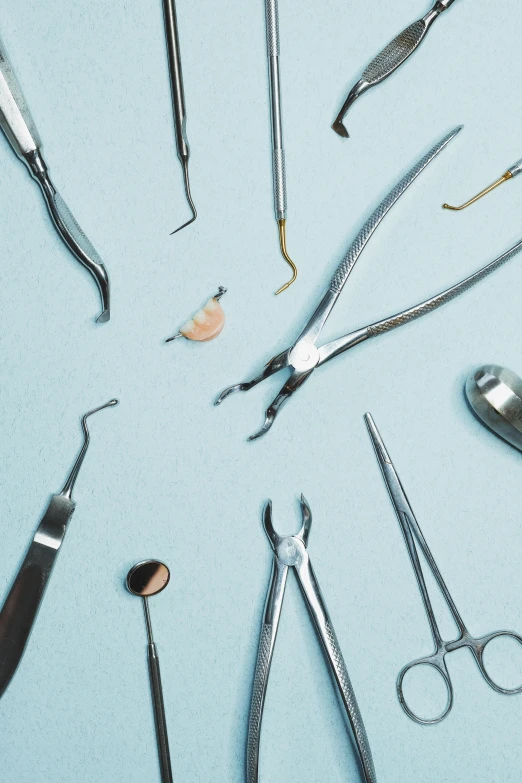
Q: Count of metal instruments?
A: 11